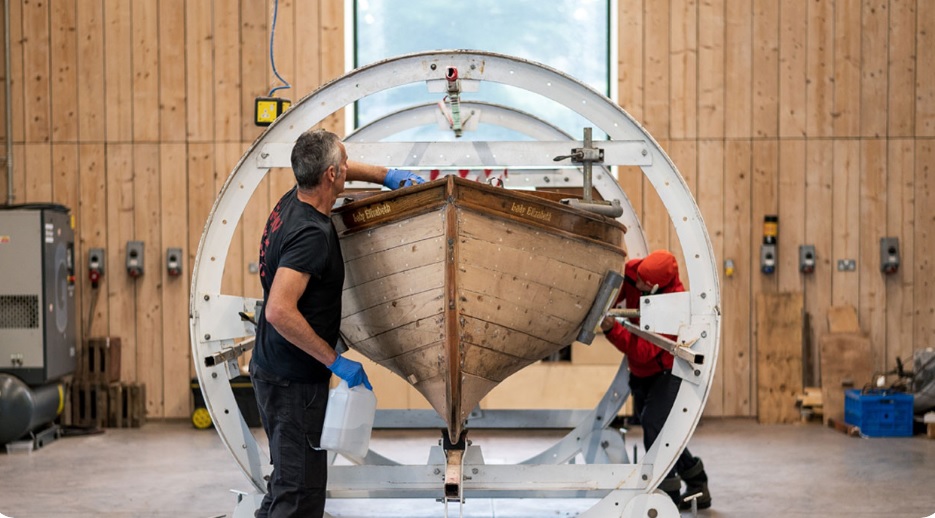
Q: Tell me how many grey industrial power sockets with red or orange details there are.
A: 5